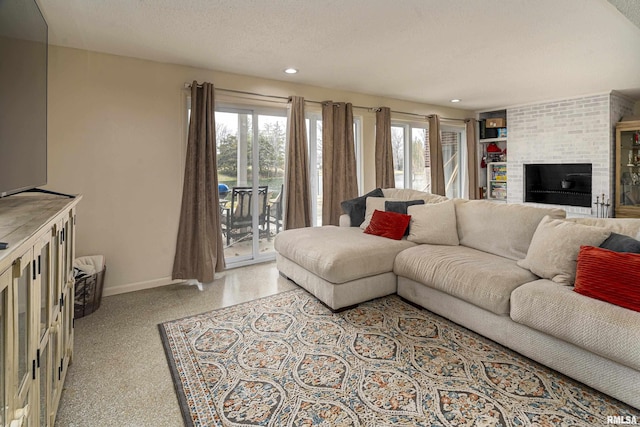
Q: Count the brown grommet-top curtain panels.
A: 6